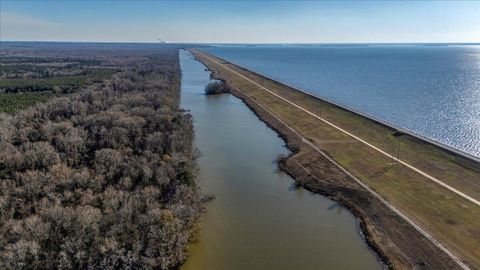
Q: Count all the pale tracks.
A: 2